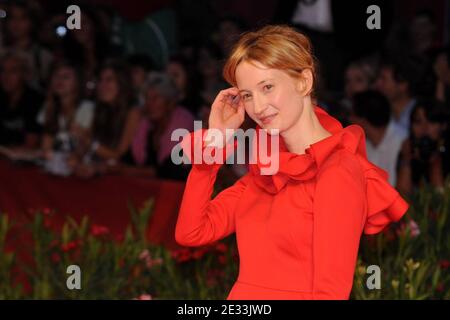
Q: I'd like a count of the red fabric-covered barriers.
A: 1